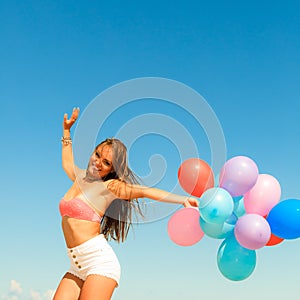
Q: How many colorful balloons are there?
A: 11